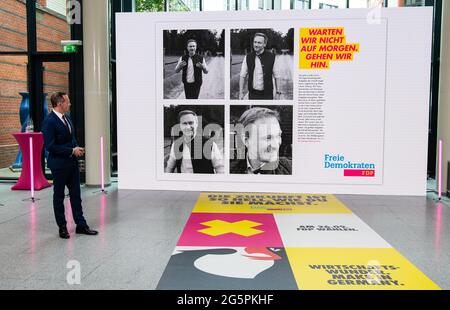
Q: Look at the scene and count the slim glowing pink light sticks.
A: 3